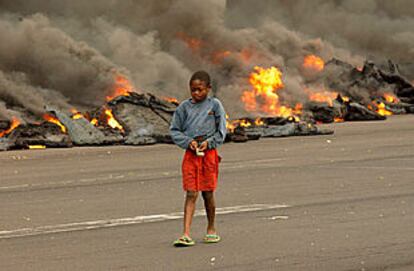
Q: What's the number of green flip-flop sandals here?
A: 2